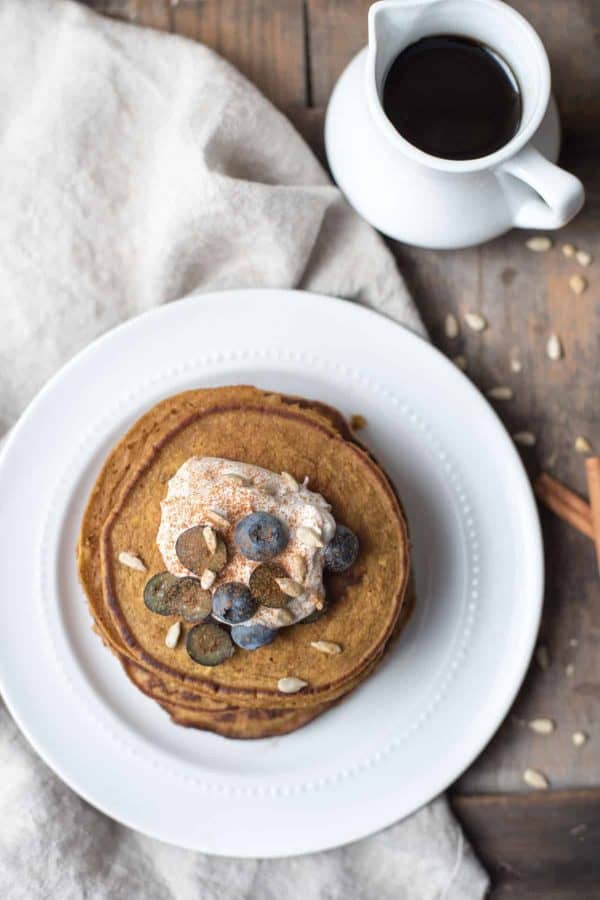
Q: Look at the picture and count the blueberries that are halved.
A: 5